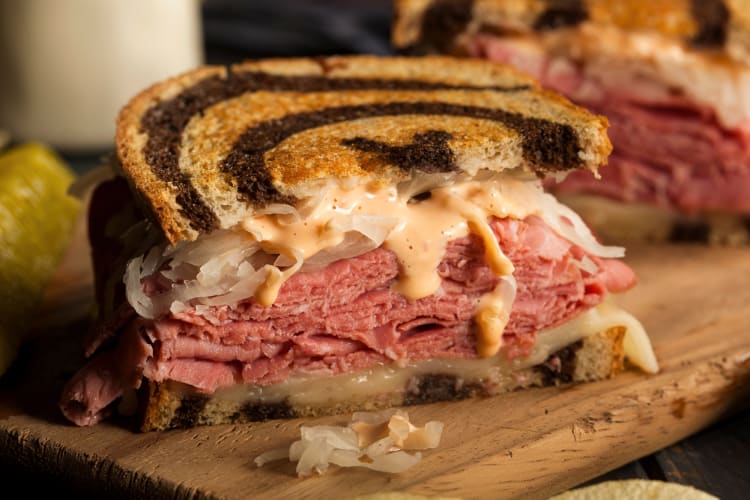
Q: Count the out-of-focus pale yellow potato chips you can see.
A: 2